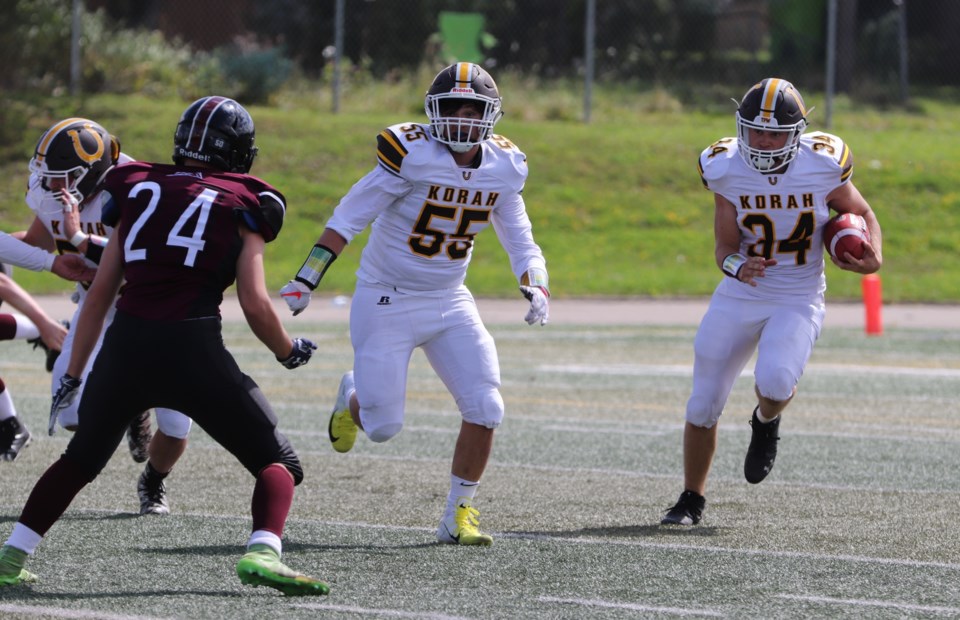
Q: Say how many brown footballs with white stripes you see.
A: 1